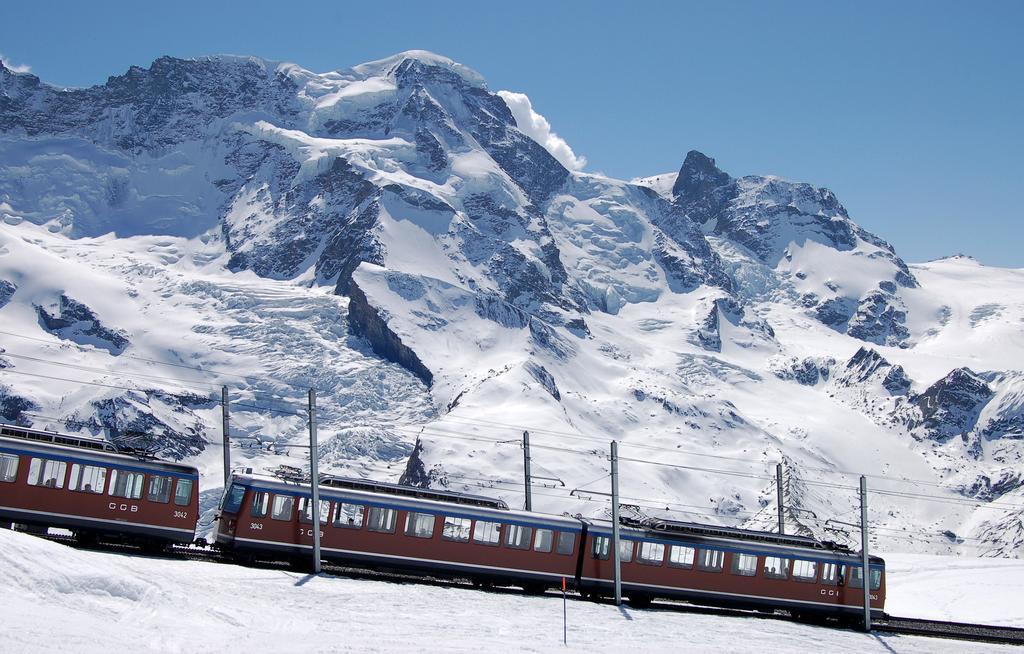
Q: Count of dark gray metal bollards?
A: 6